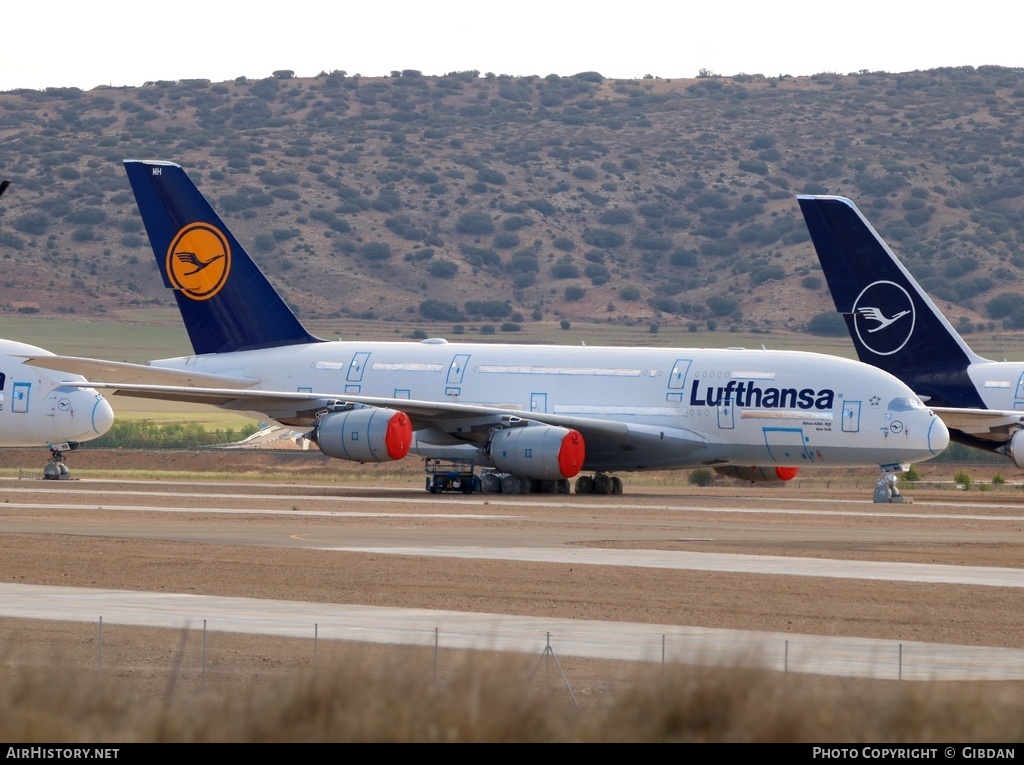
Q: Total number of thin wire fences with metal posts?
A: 1